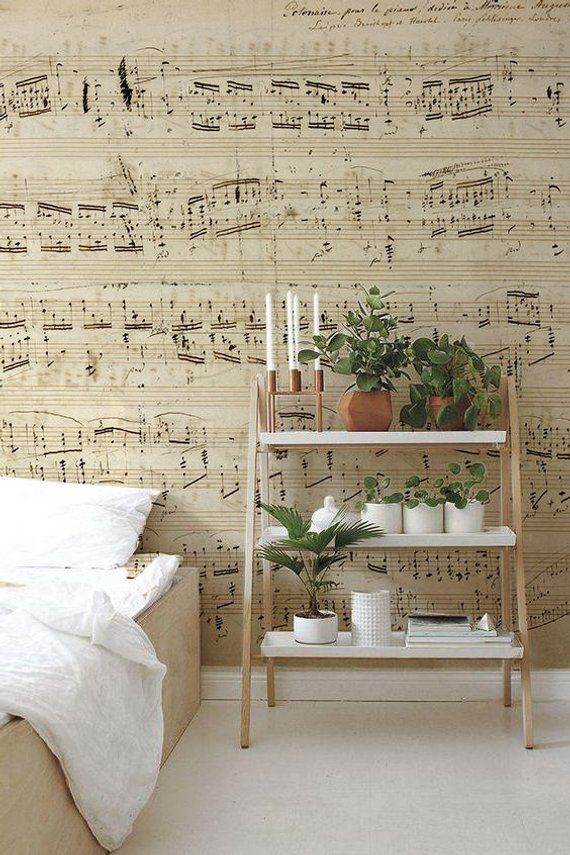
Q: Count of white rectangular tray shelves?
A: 3